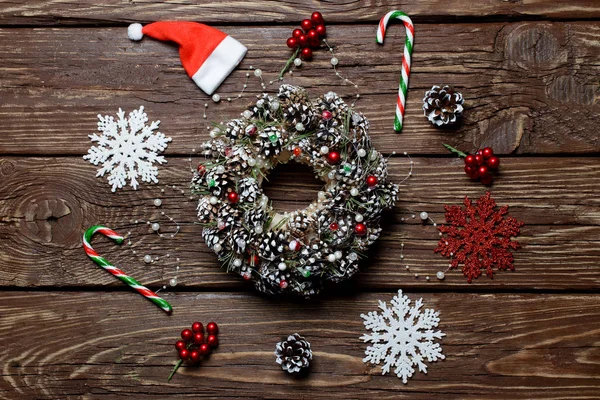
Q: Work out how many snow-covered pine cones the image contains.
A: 2